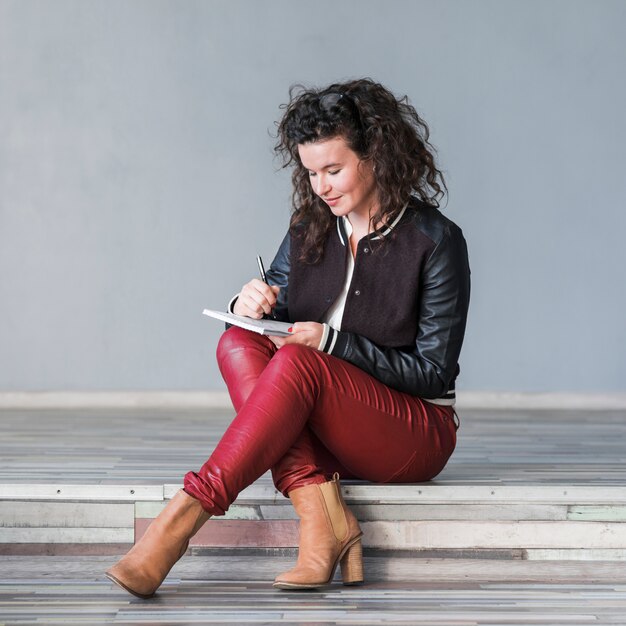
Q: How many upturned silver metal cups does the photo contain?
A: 0